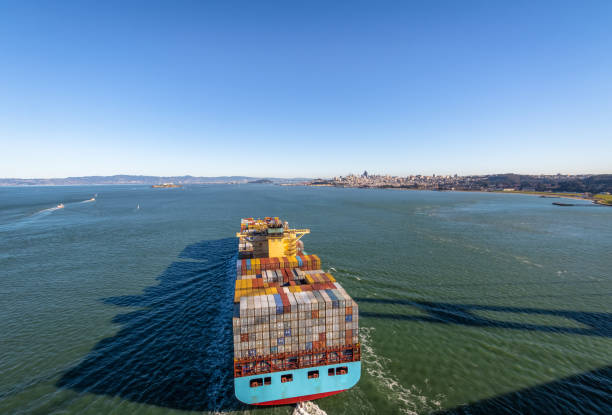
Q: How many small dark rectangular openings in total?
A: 6